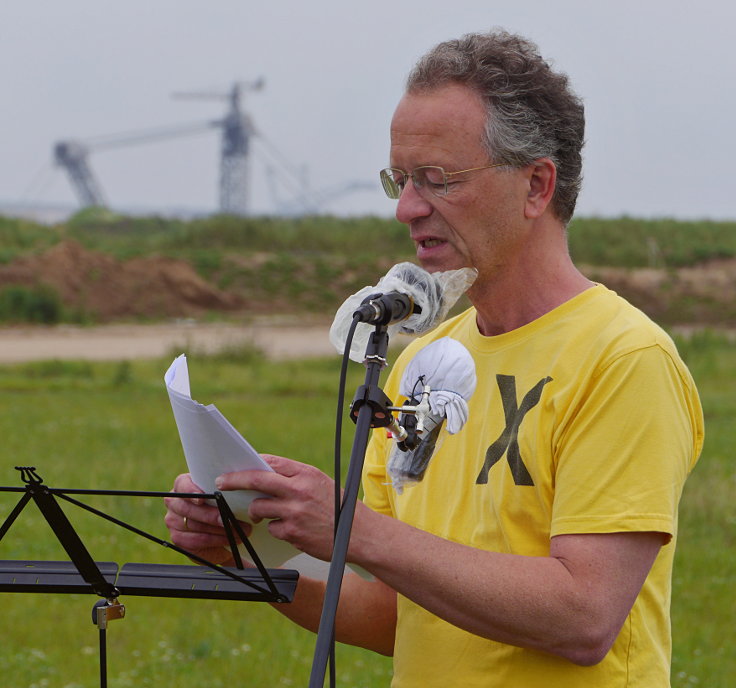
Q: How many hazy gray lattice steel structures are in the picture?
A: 2